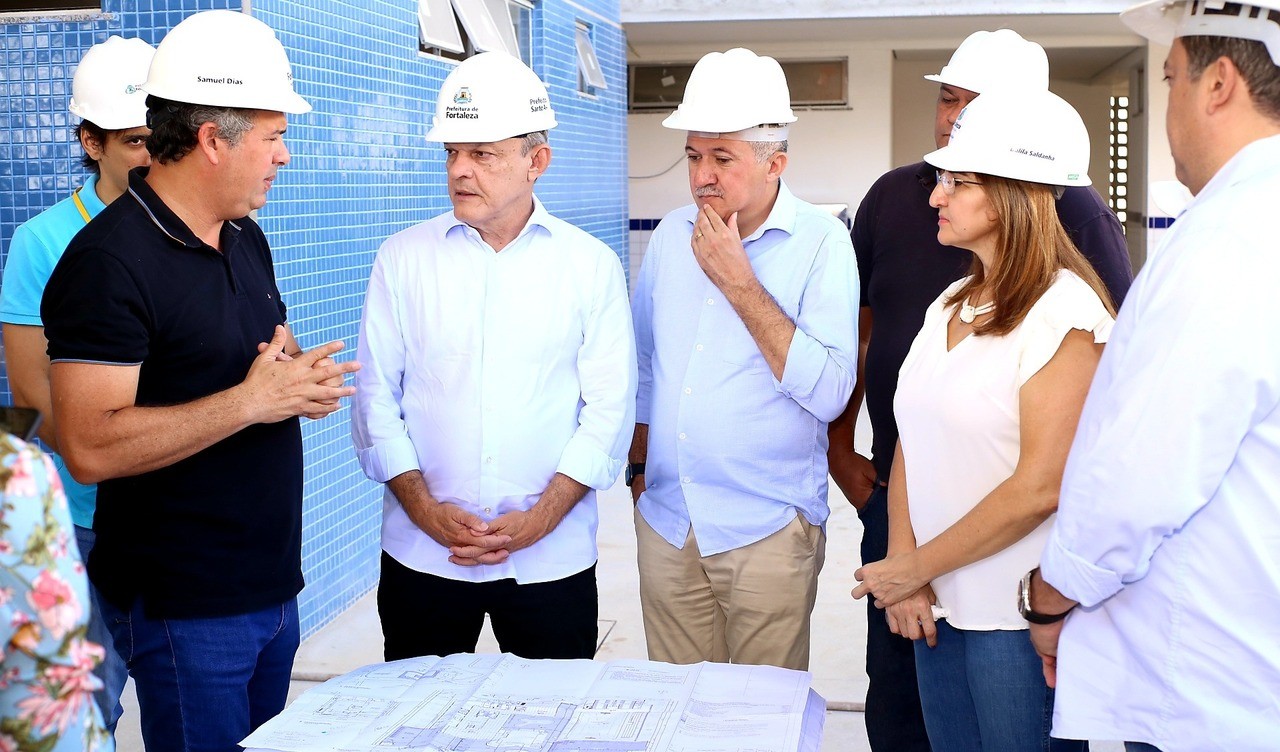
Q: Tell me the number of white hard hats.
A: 7